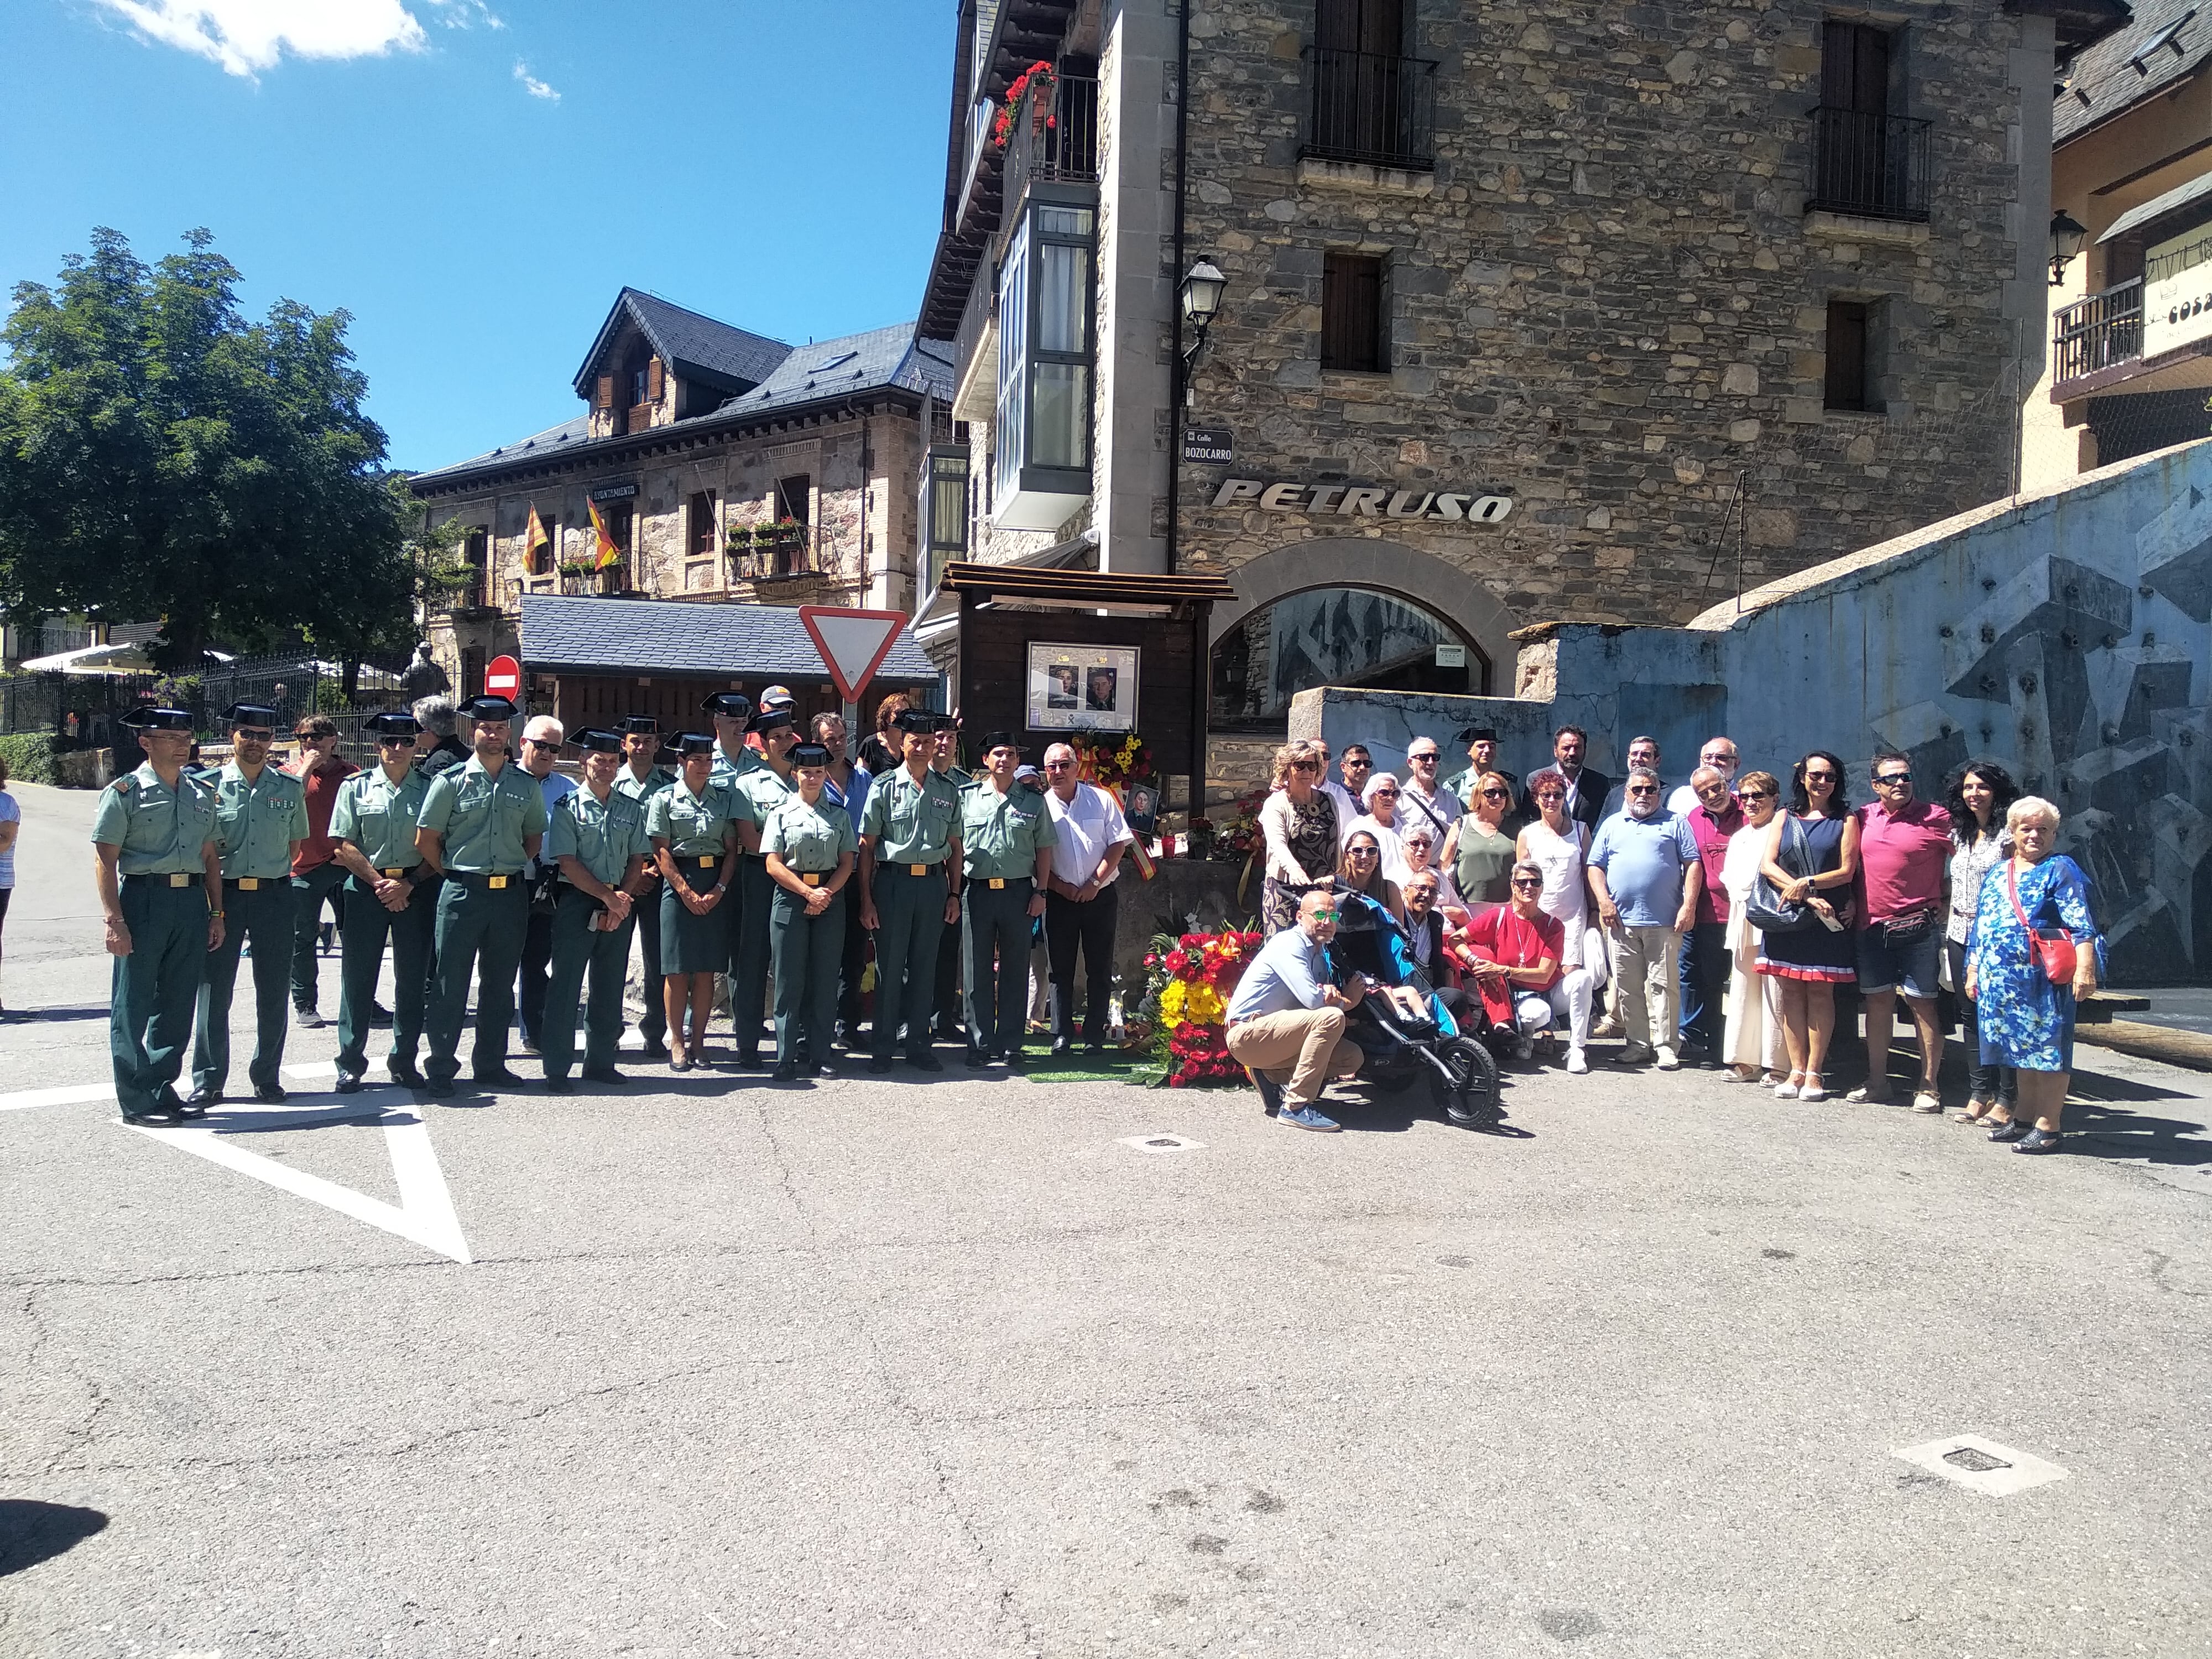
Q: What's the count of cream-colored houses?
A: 1